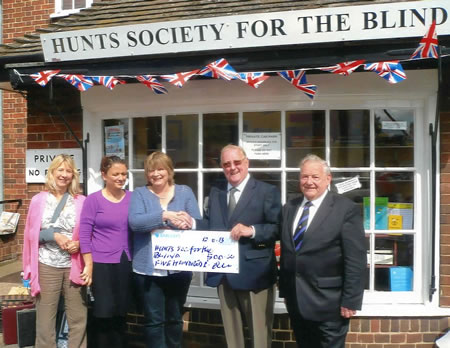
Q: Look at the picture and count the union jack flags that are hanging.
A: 11